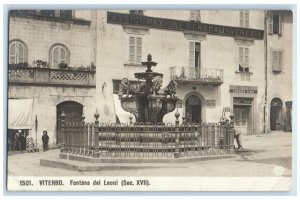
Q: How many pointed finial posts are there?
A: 7